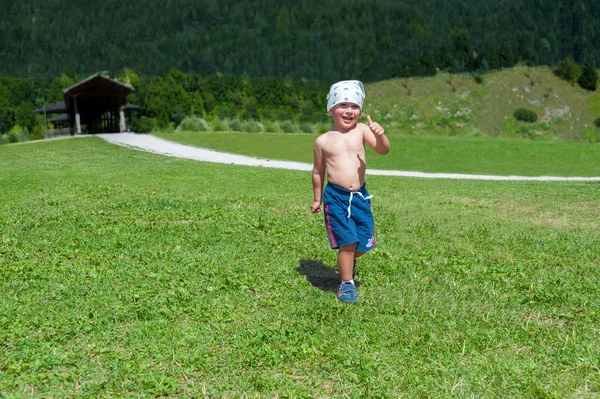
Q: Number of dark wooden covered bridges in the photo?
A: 1